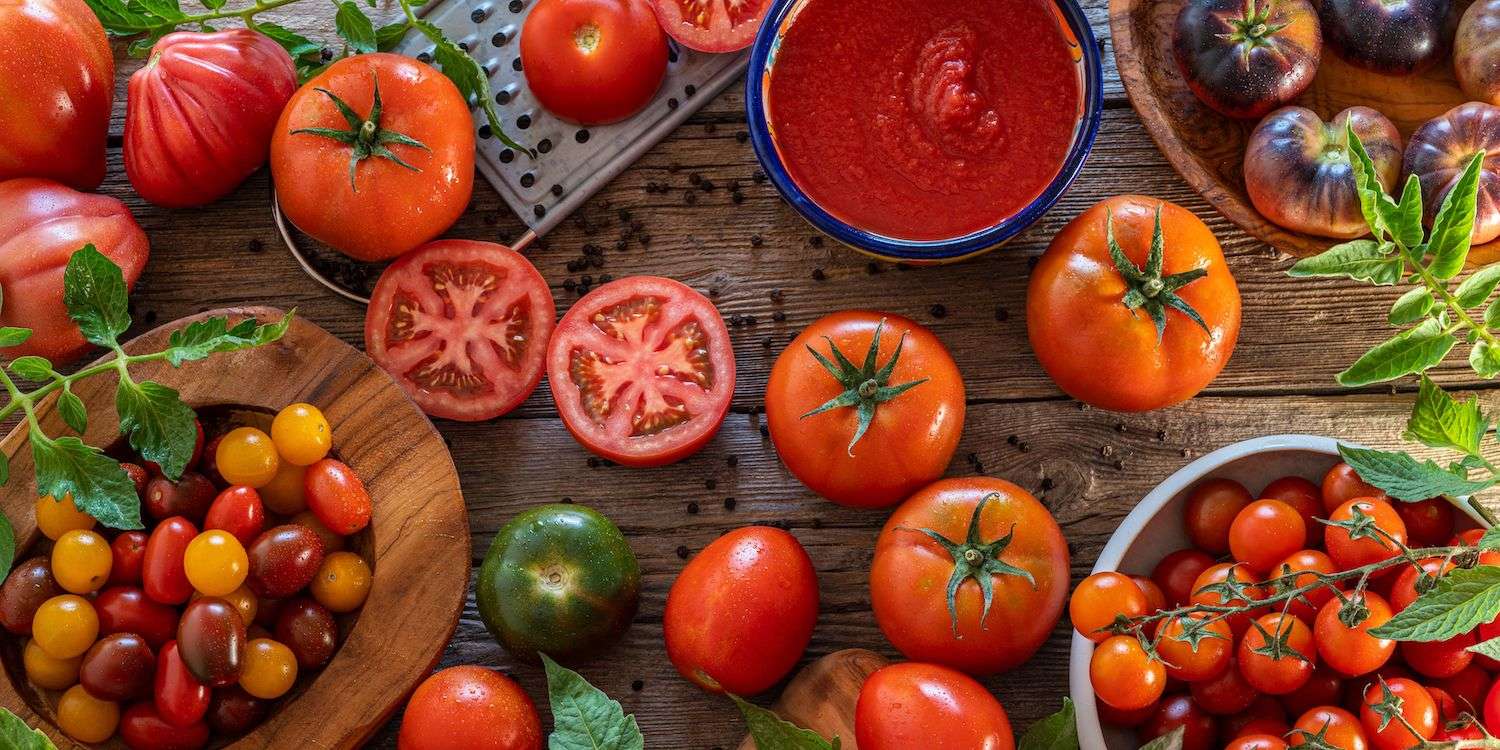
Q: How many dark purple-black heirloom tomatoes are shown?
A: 5